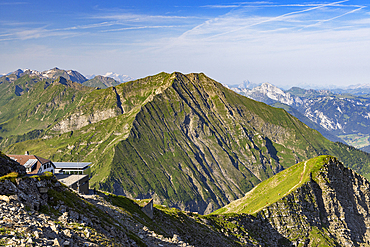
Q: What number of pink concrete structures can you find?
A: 0